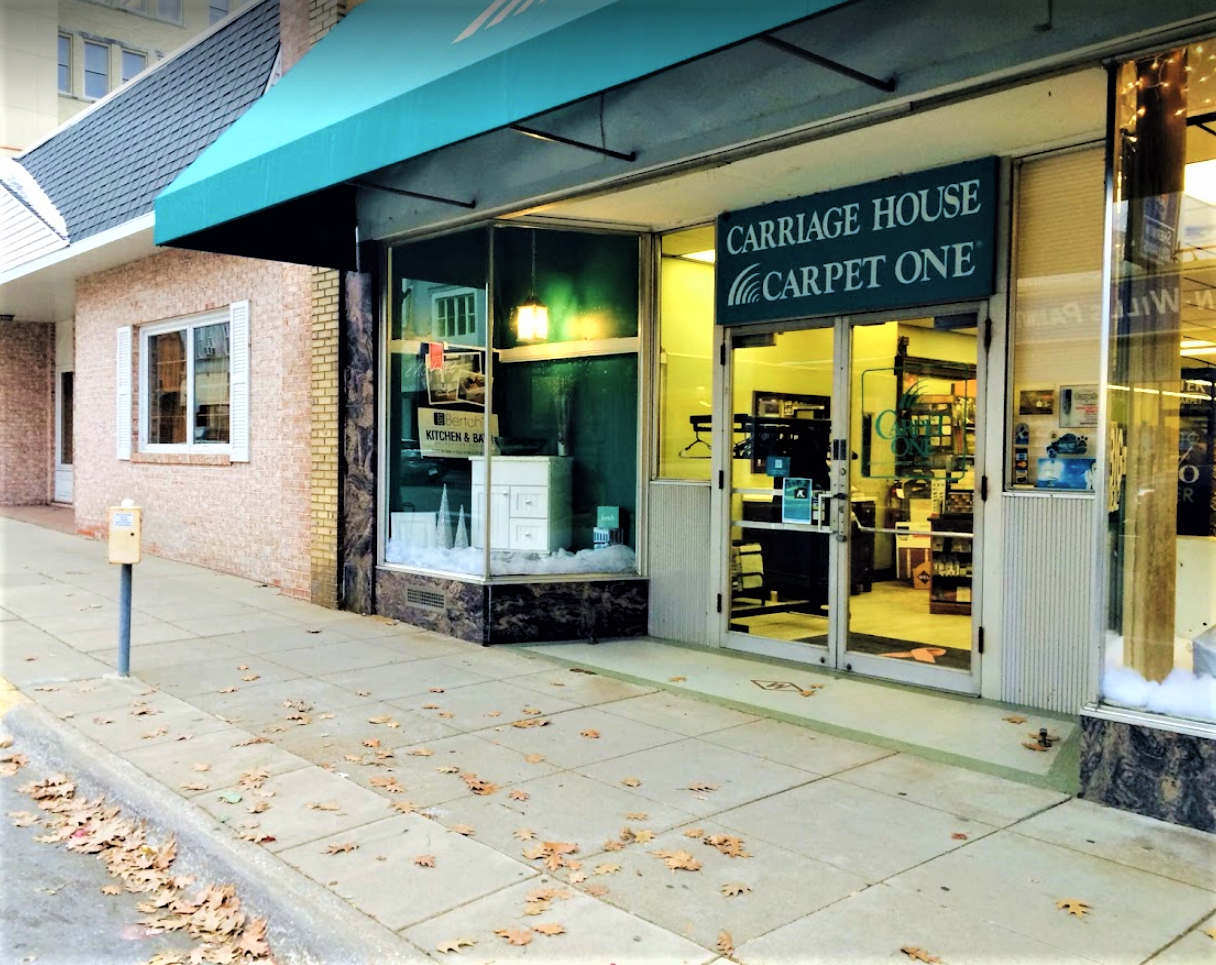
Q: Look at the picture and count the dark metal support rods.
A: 3